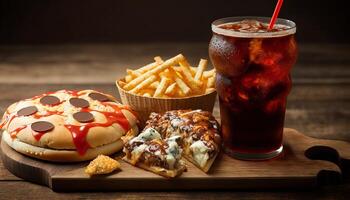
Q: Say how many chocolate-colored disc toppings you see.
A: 6